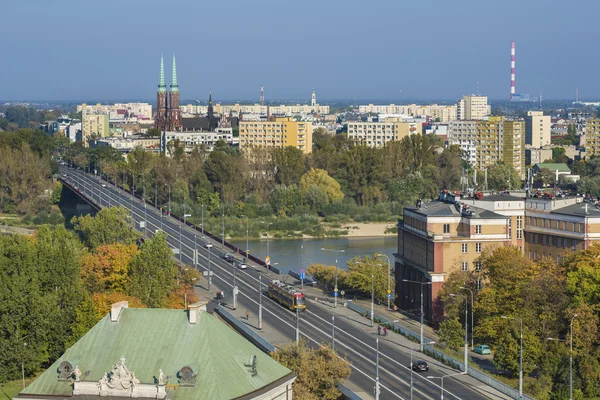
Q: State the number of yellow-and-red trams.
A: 1